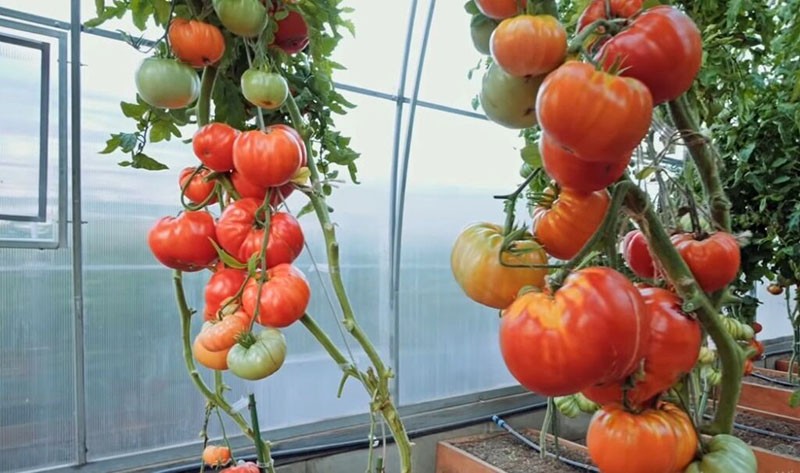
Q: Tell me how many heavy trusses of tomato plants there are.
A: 2